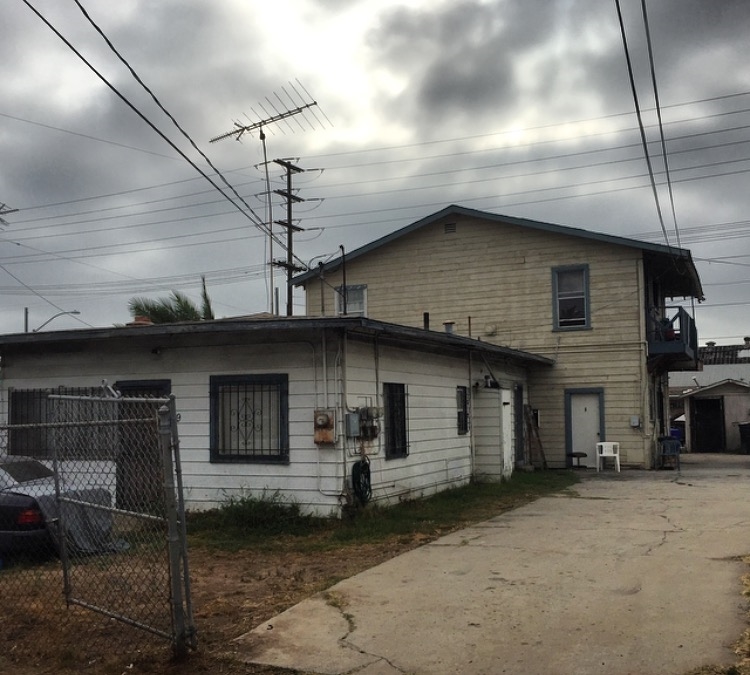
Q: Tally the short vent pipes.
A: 2